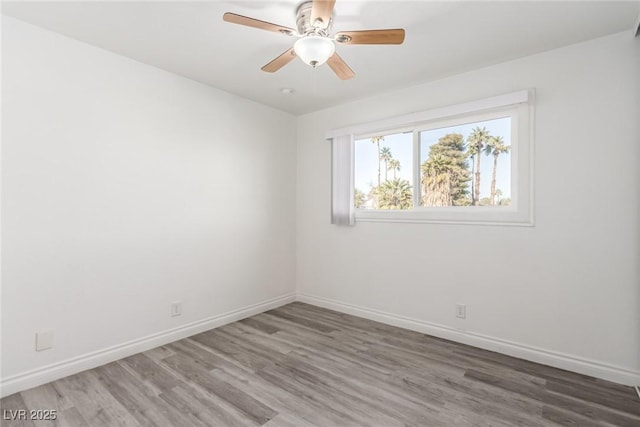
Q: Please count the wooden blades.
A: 5